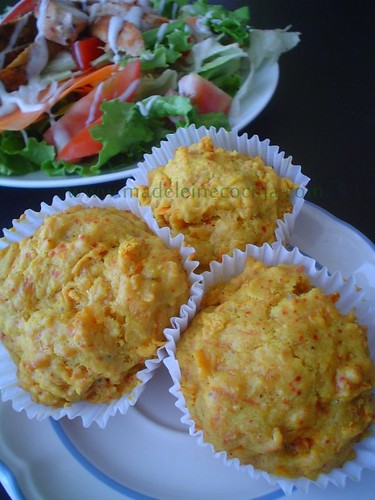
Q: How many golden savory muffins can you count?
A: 3